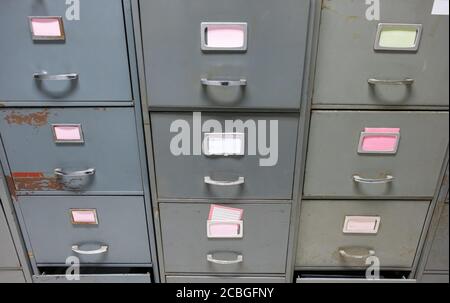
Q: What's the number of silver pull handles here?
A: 9